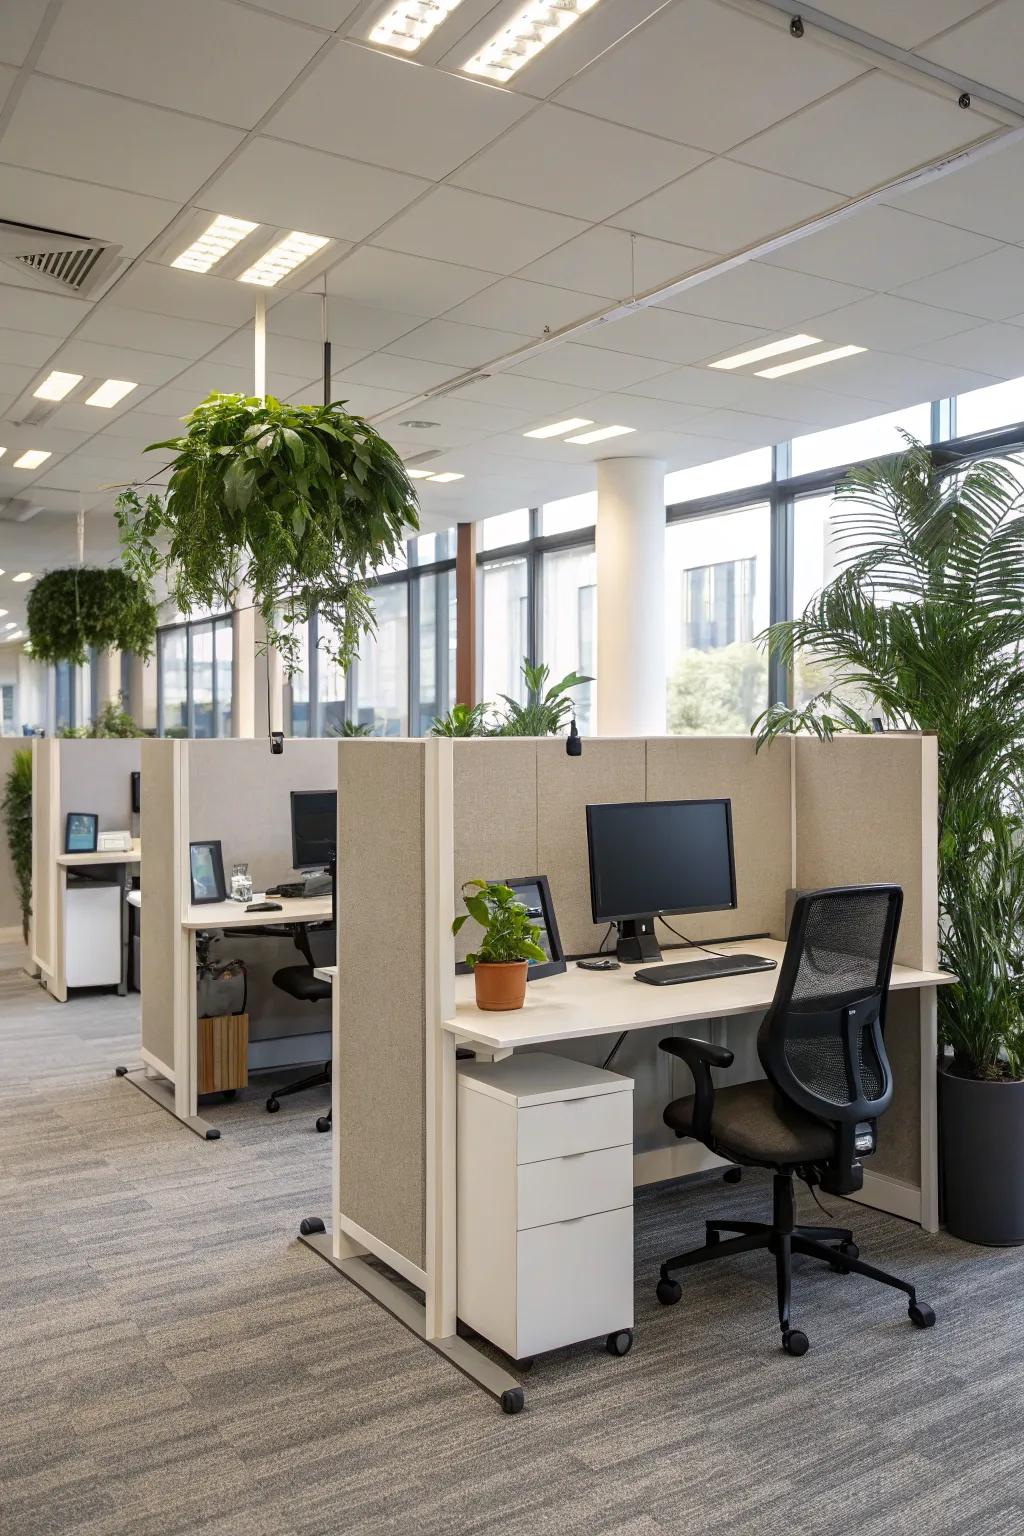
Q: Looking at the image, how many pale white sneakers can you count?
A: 0